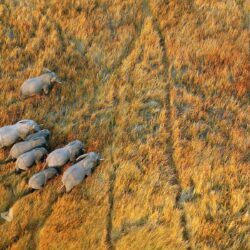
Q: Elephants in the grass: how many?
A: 8